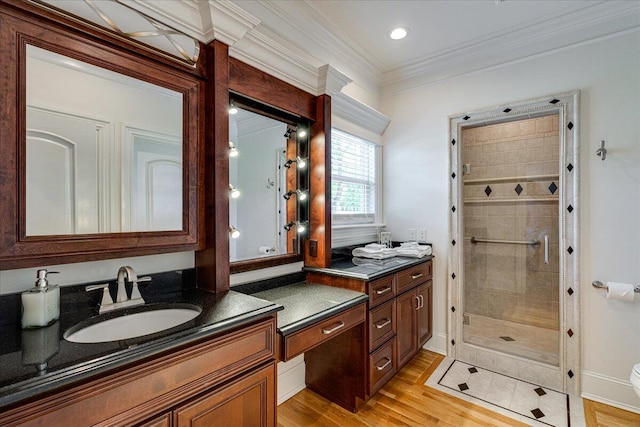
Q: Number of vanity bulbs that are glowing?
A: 8